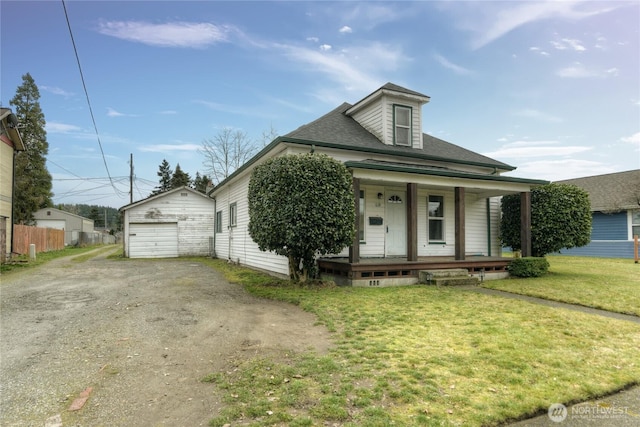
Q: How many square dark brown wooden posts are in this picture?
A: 4